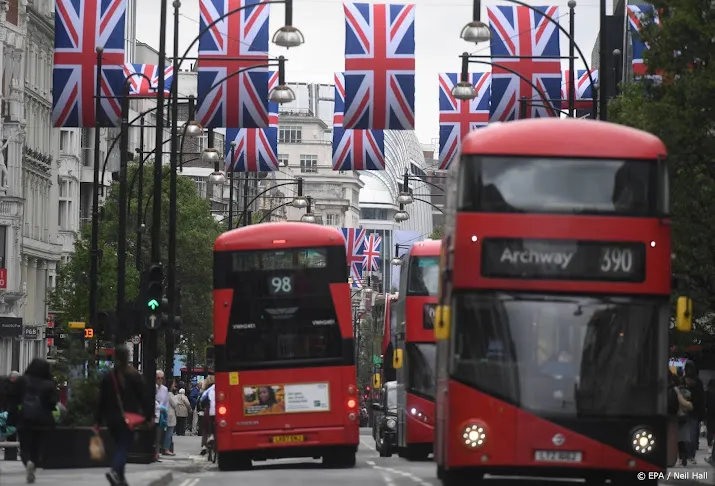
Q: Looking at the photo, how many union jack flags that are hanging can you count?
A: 12